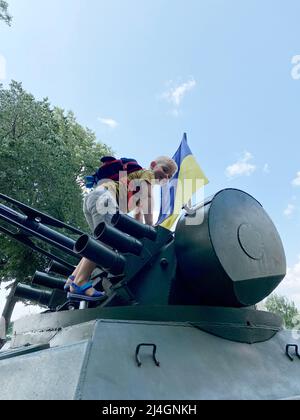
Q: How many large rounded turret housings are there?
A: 1